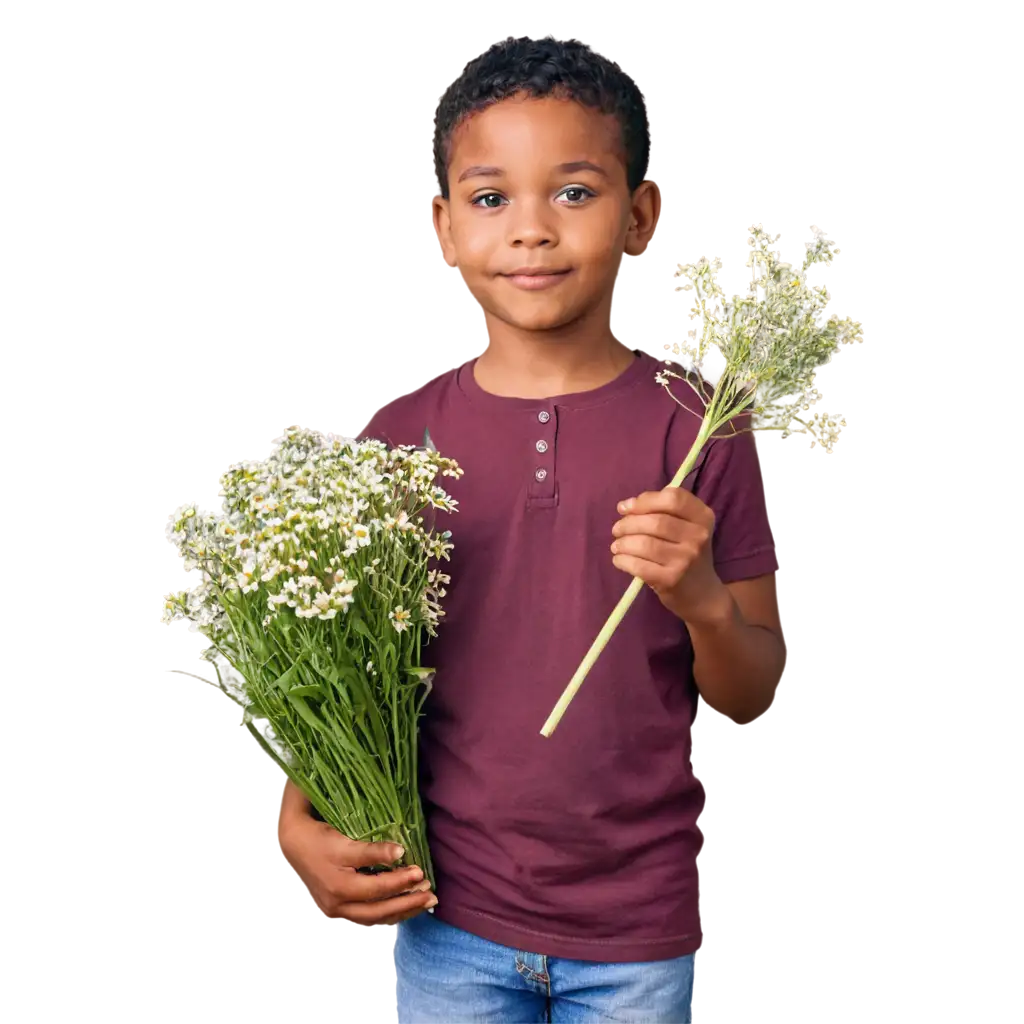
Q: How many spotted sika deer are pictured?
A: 0